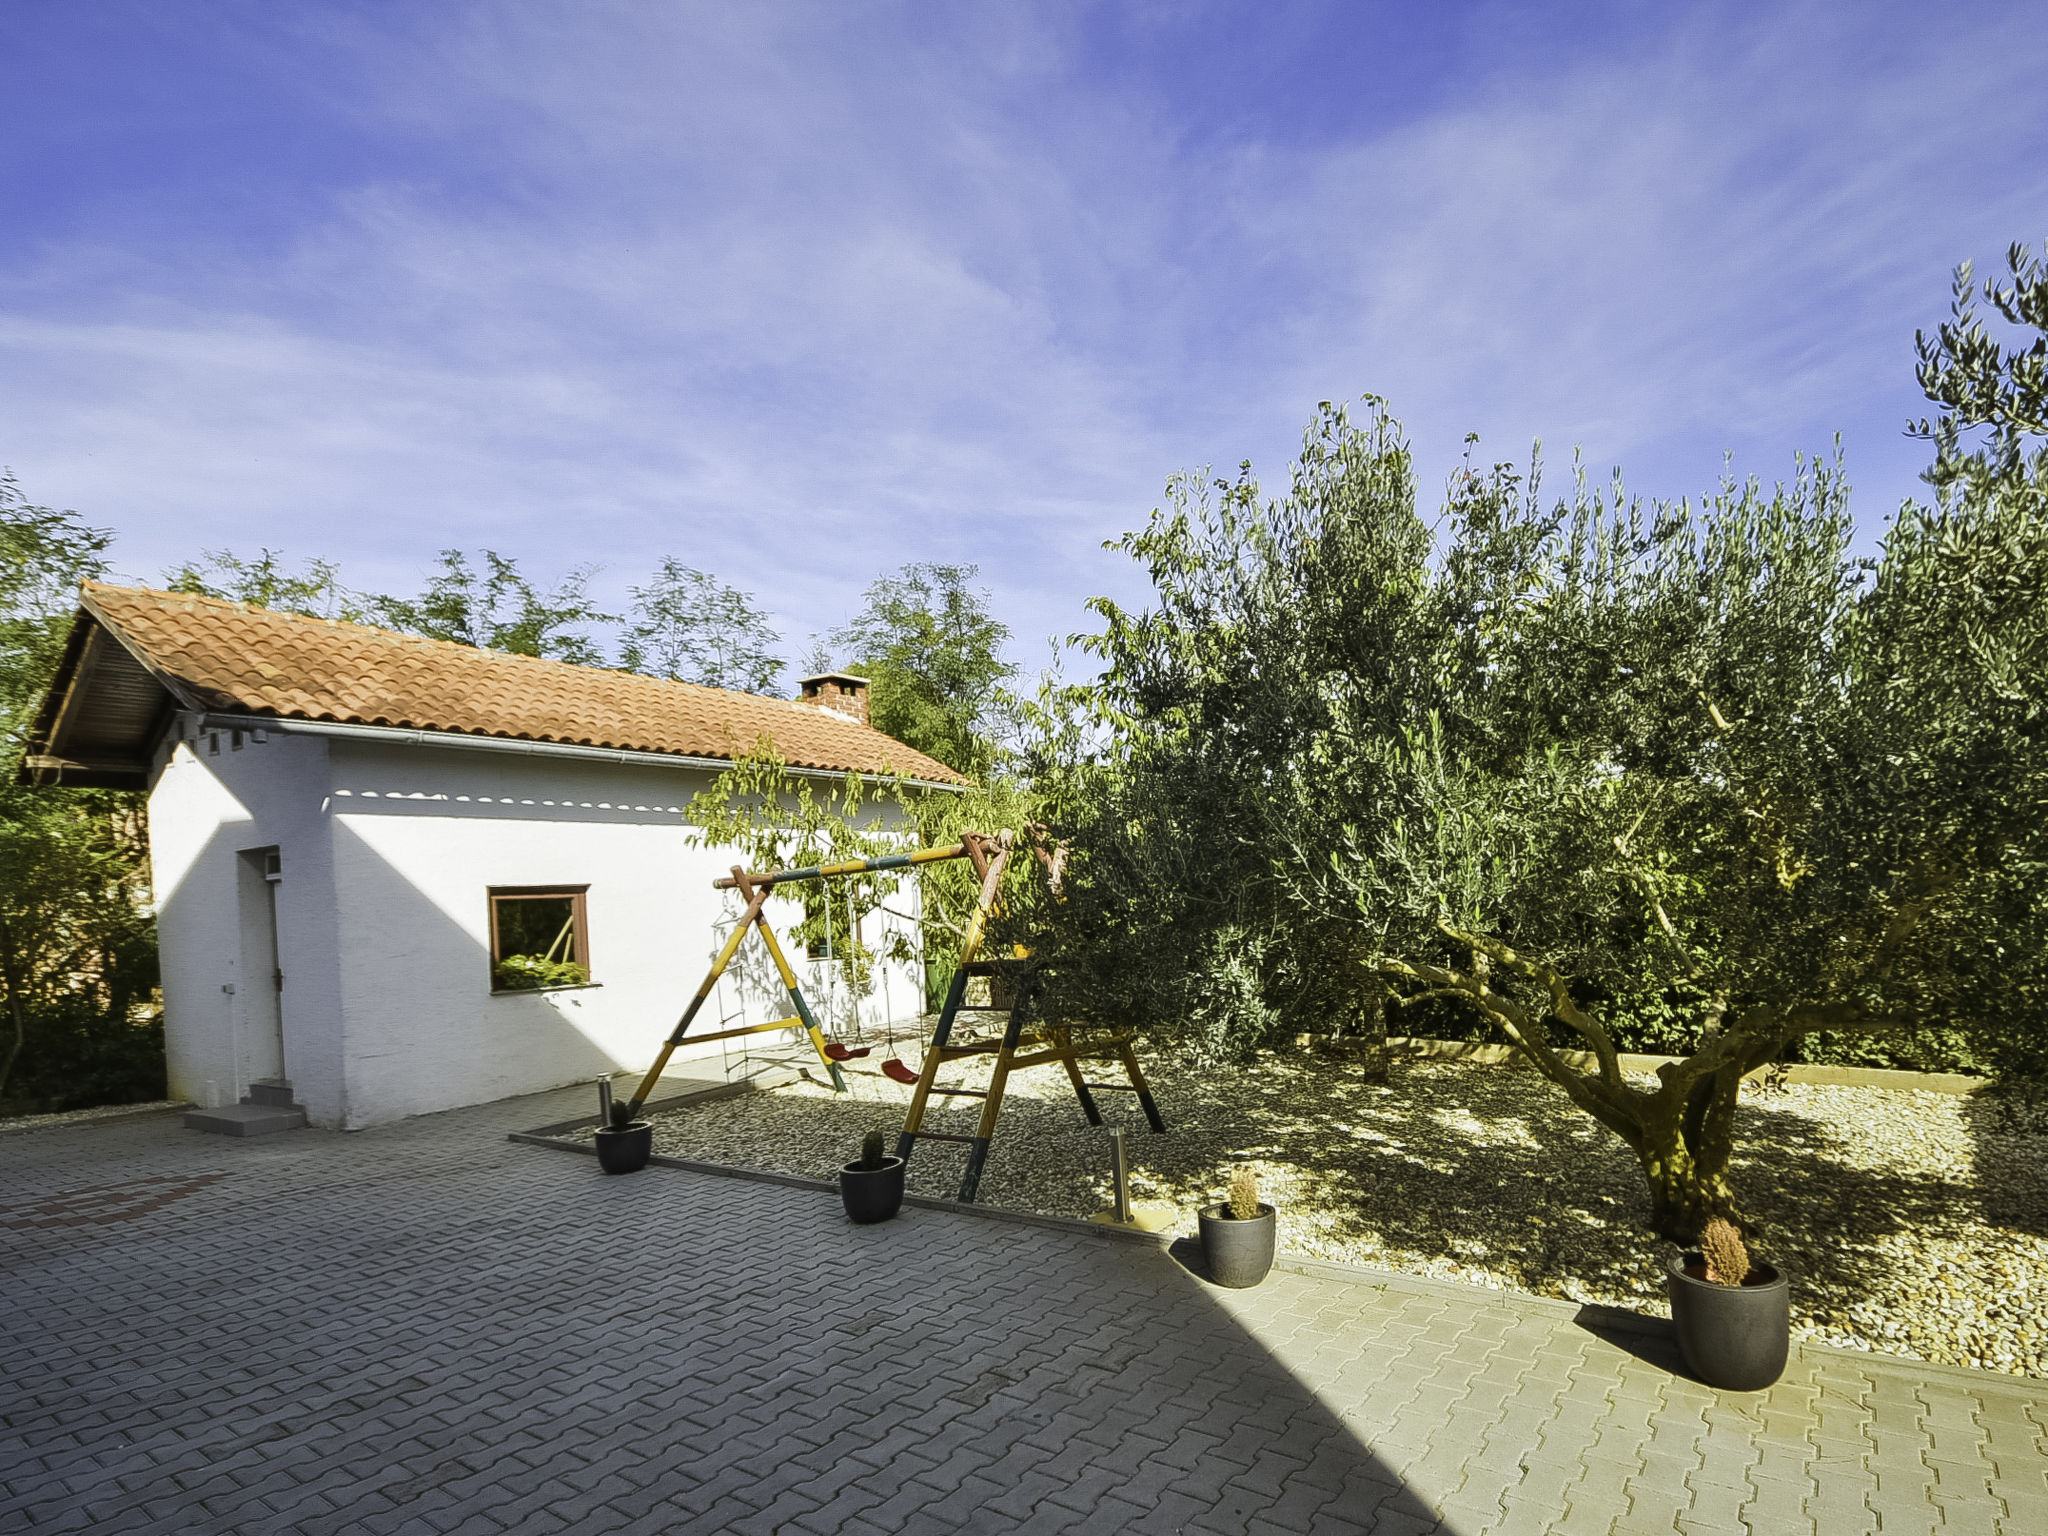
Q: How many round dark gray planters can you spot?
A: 4